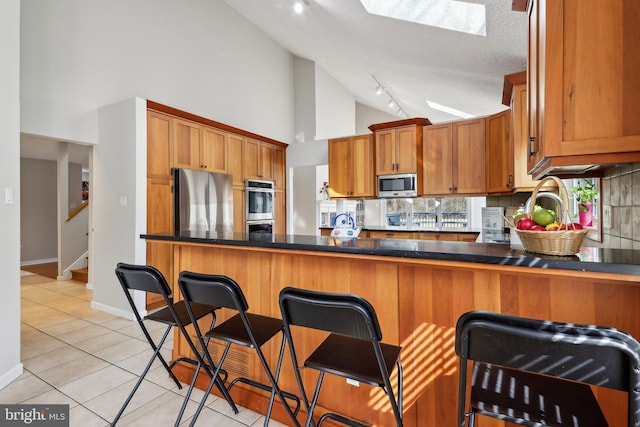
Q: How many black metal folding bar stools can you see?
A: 4